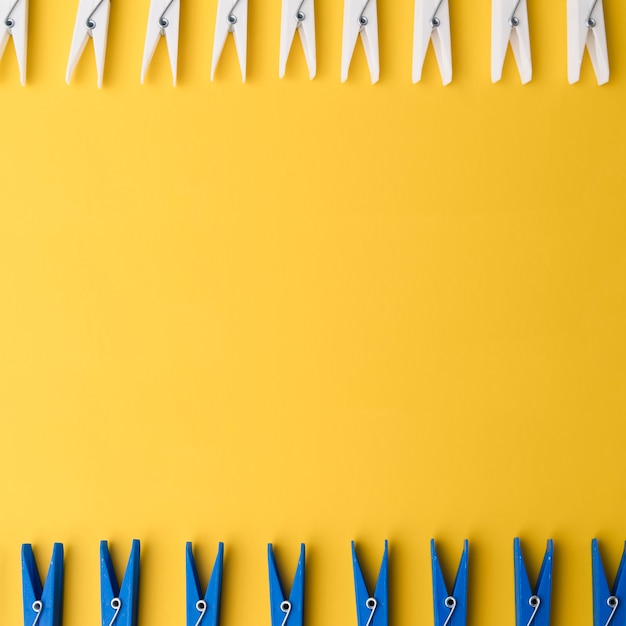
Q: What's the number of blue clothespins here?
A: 8